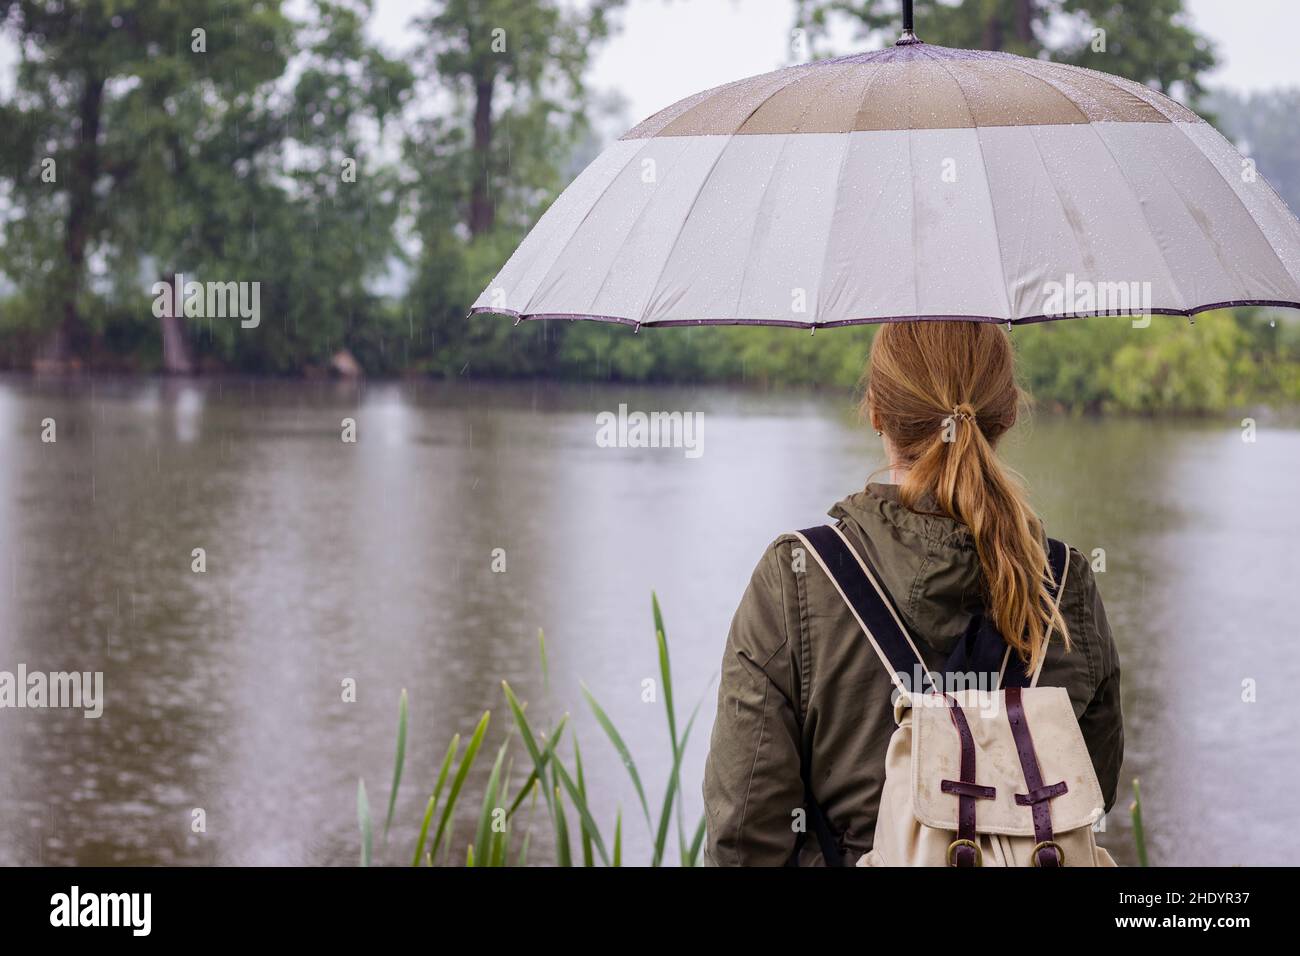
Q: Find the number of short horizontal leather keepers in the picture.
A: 2